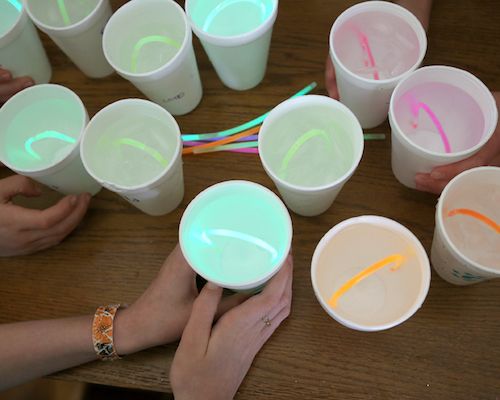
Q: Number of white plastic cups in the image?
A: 12